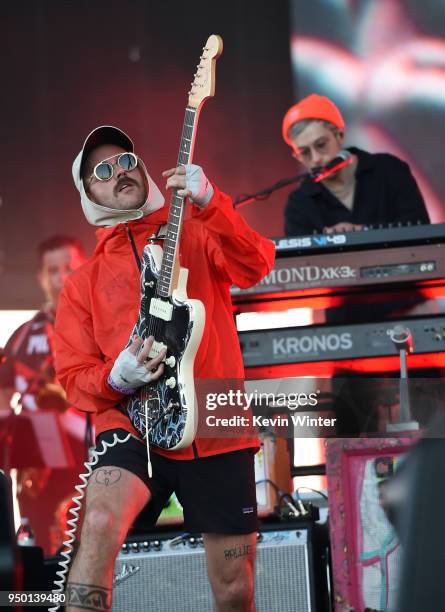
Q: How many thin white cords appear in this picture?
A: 1